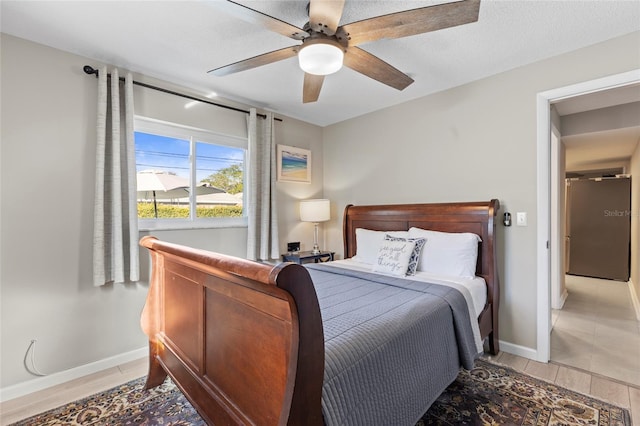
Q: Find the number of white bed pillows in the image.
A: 2